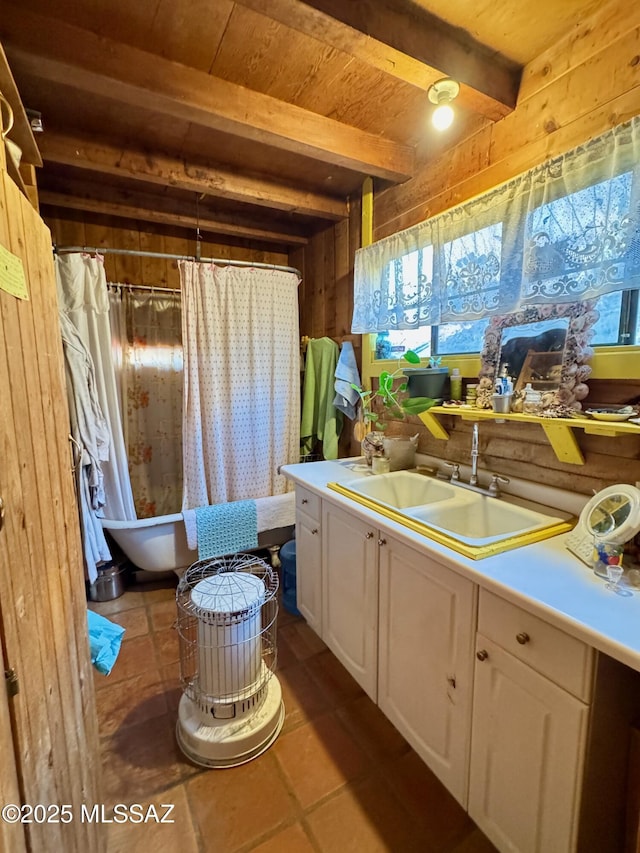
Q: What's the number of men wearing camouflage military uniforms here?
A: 0